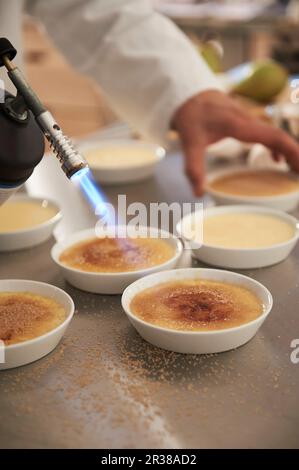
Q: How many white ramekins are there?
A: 7